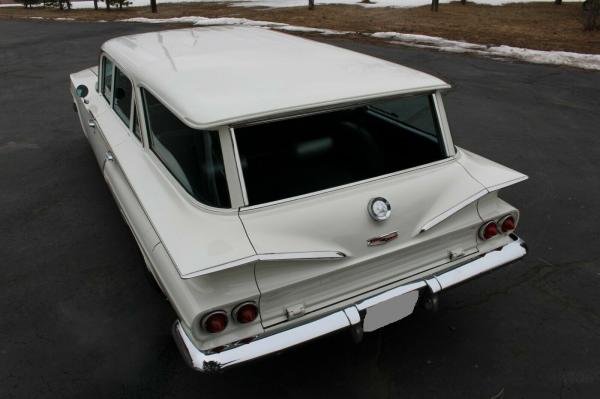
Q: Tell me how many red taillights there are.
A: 4